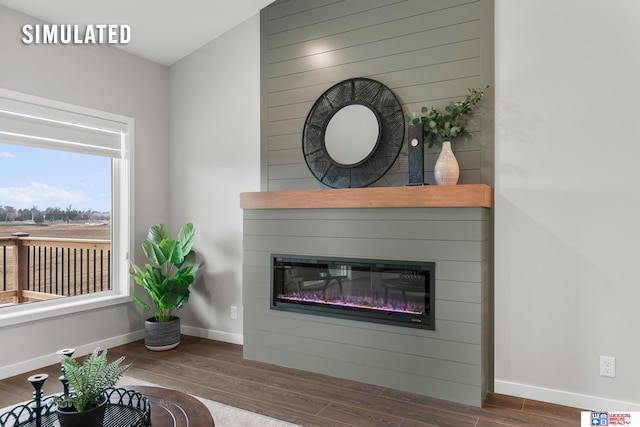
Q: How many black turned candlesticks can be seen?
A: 2